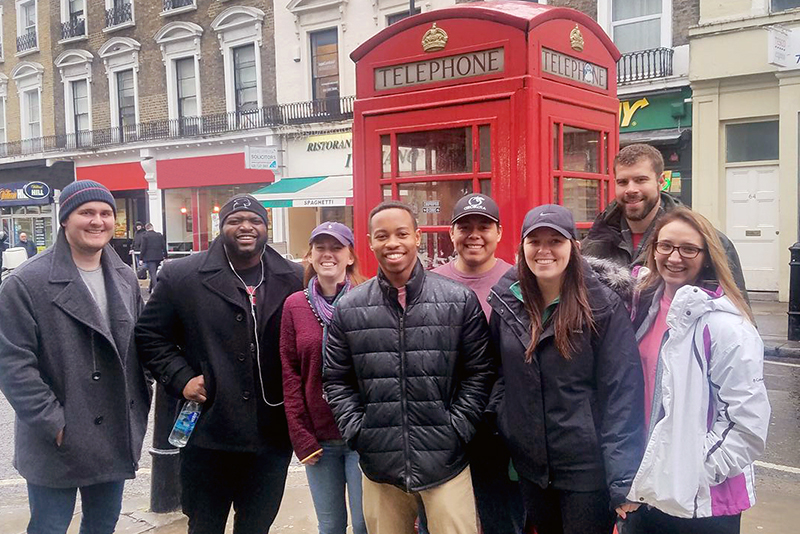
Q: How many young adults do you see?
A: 8